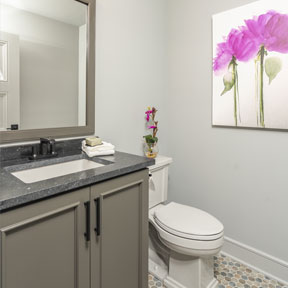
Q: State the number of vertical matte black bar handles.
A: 2